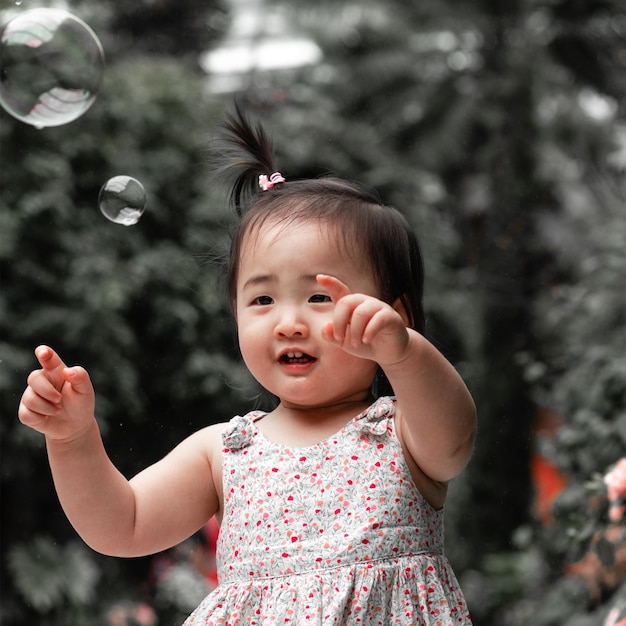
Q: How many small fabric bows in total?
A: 2